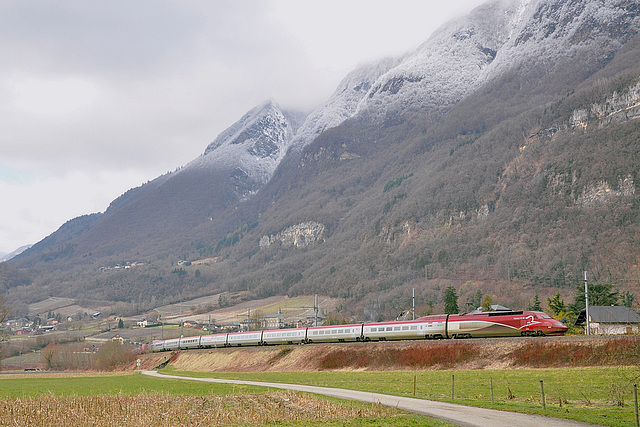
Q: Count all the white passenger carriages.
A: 8